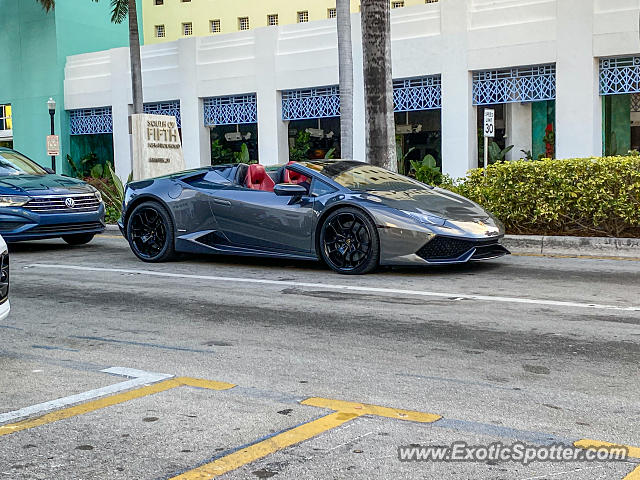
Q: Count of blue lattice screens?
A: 7